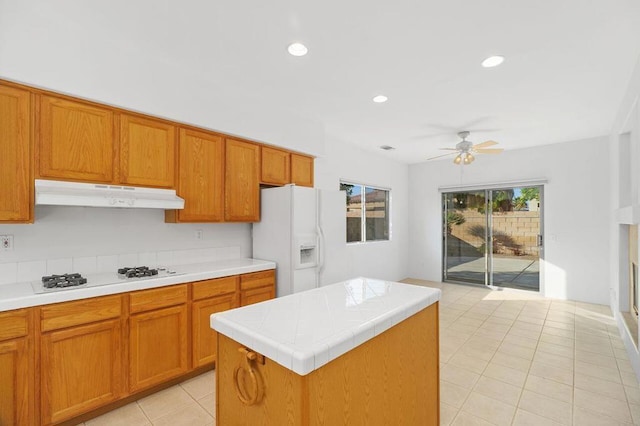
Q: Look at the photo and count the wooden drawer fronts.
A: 5